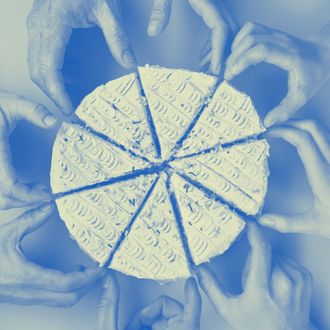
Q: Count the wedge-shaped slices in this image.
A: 8